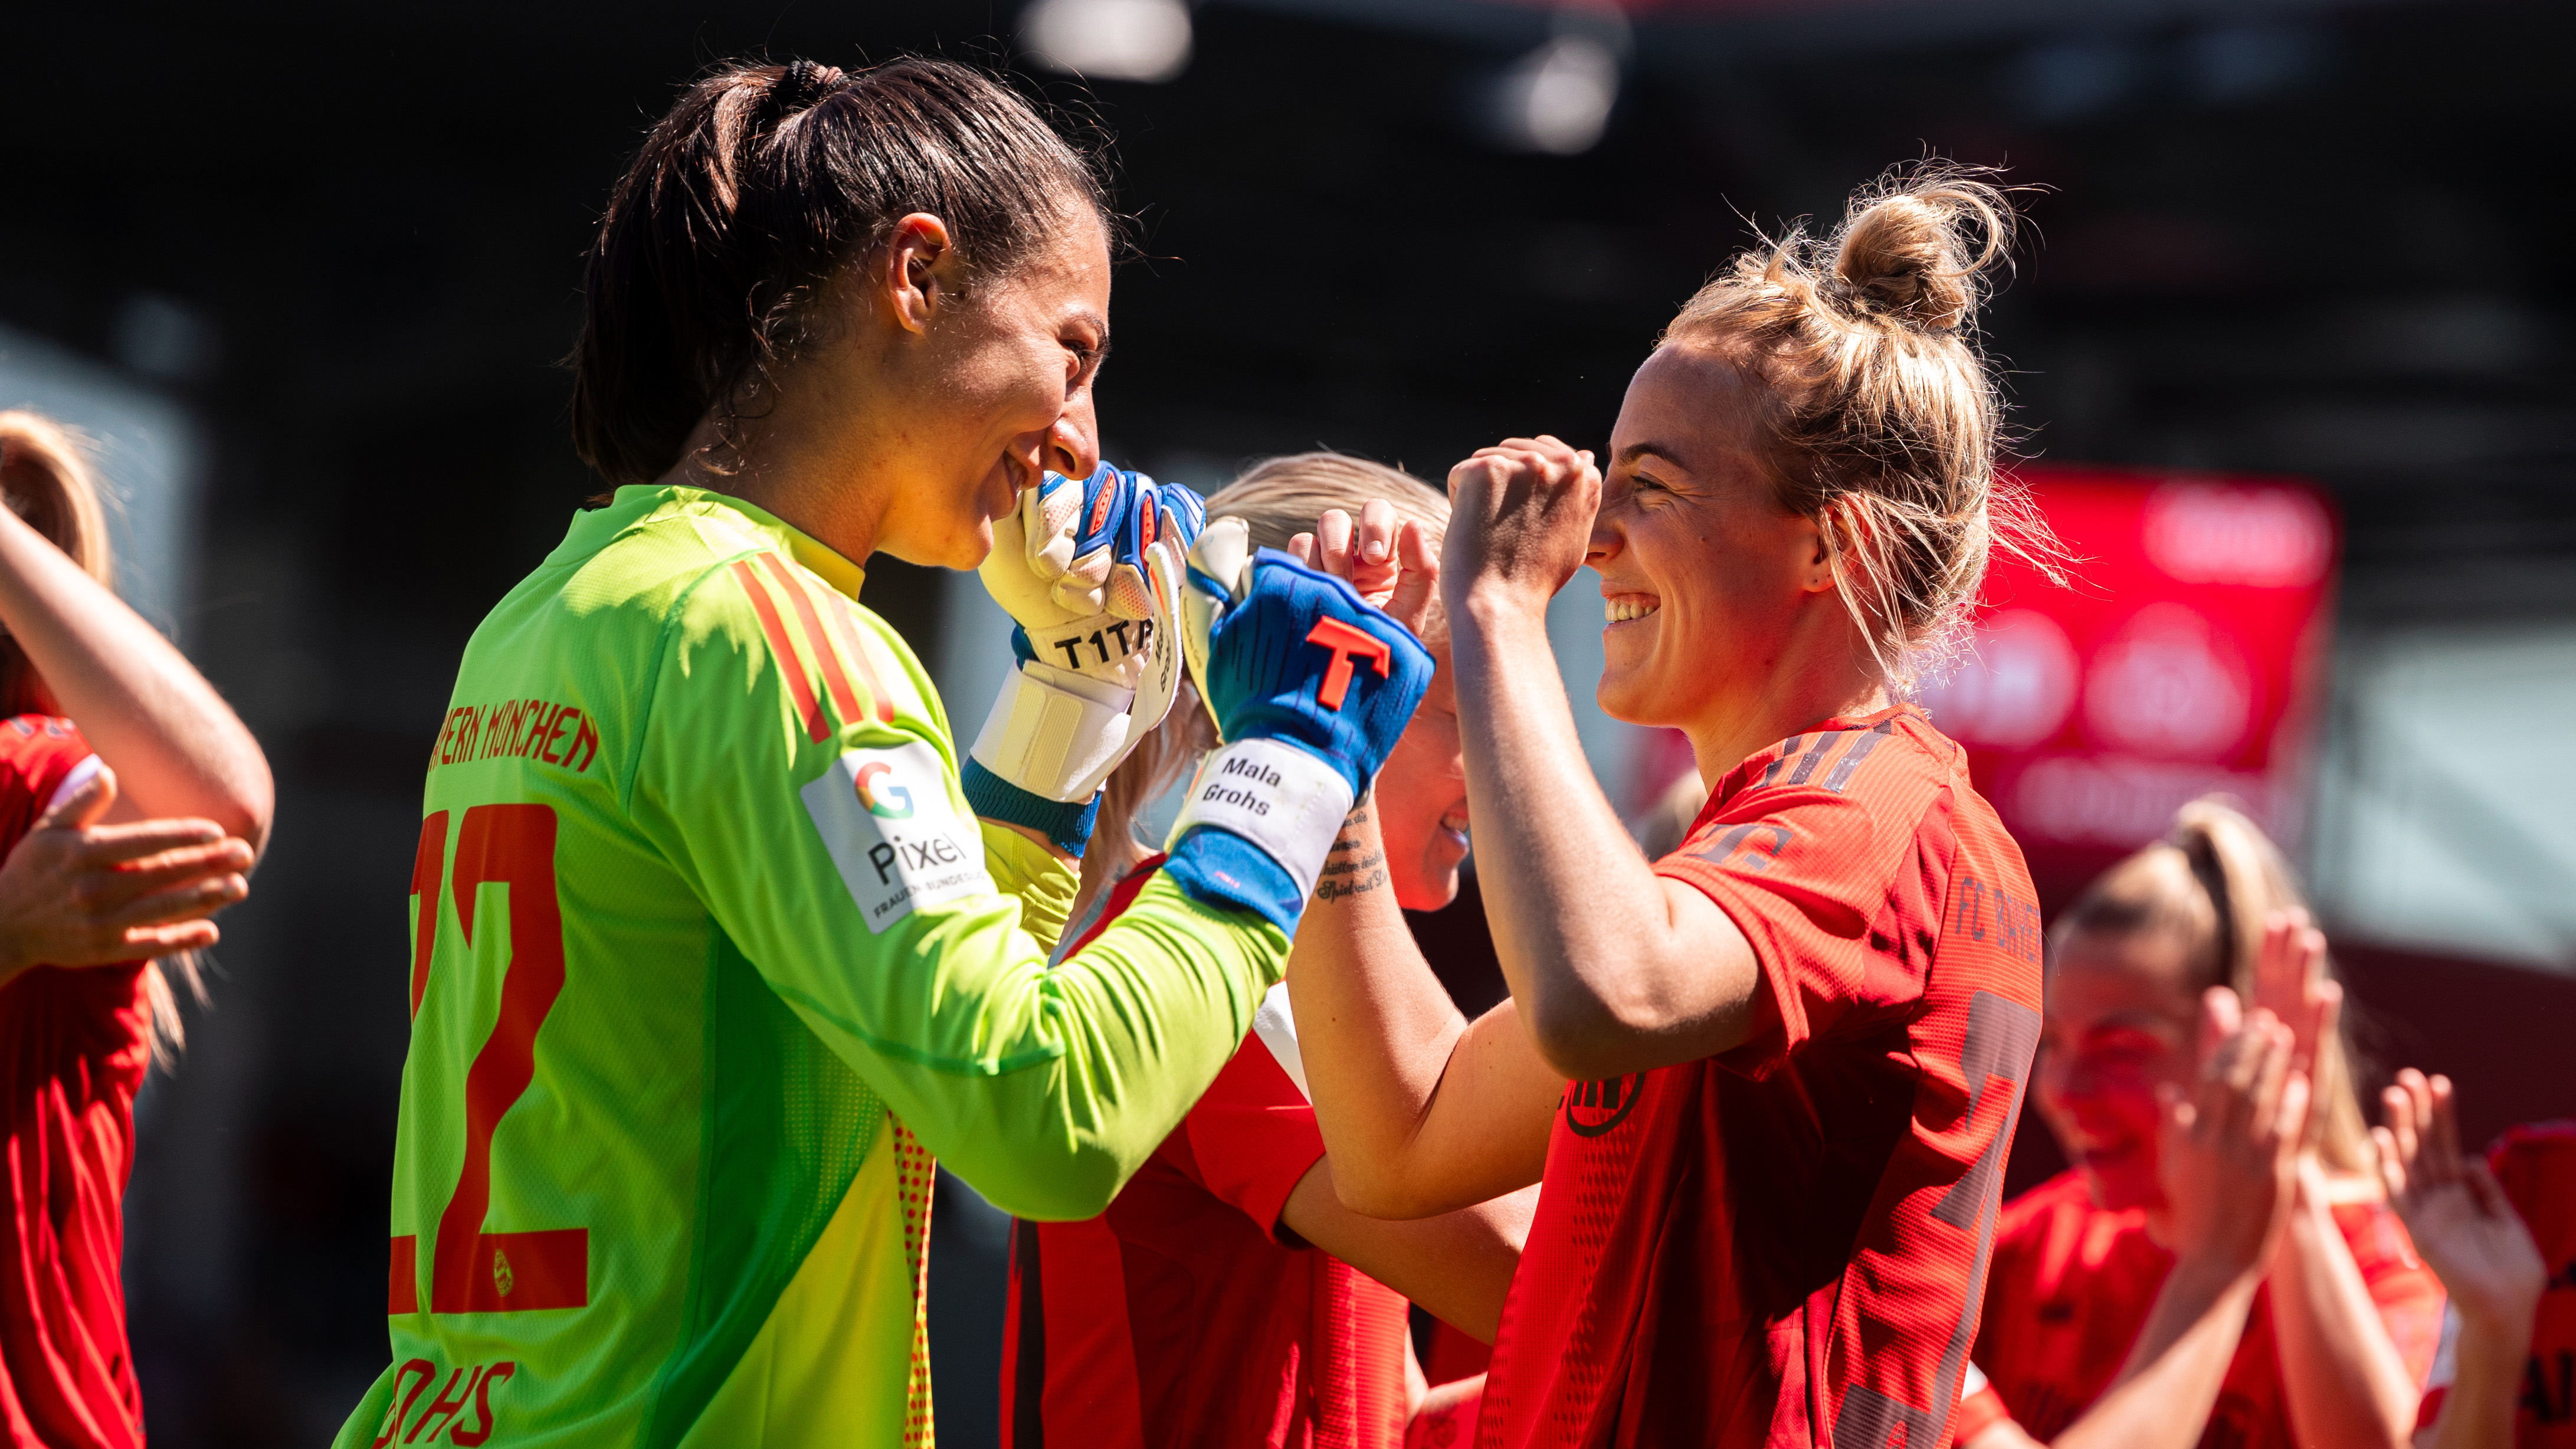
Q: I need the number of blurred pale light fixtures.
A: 2